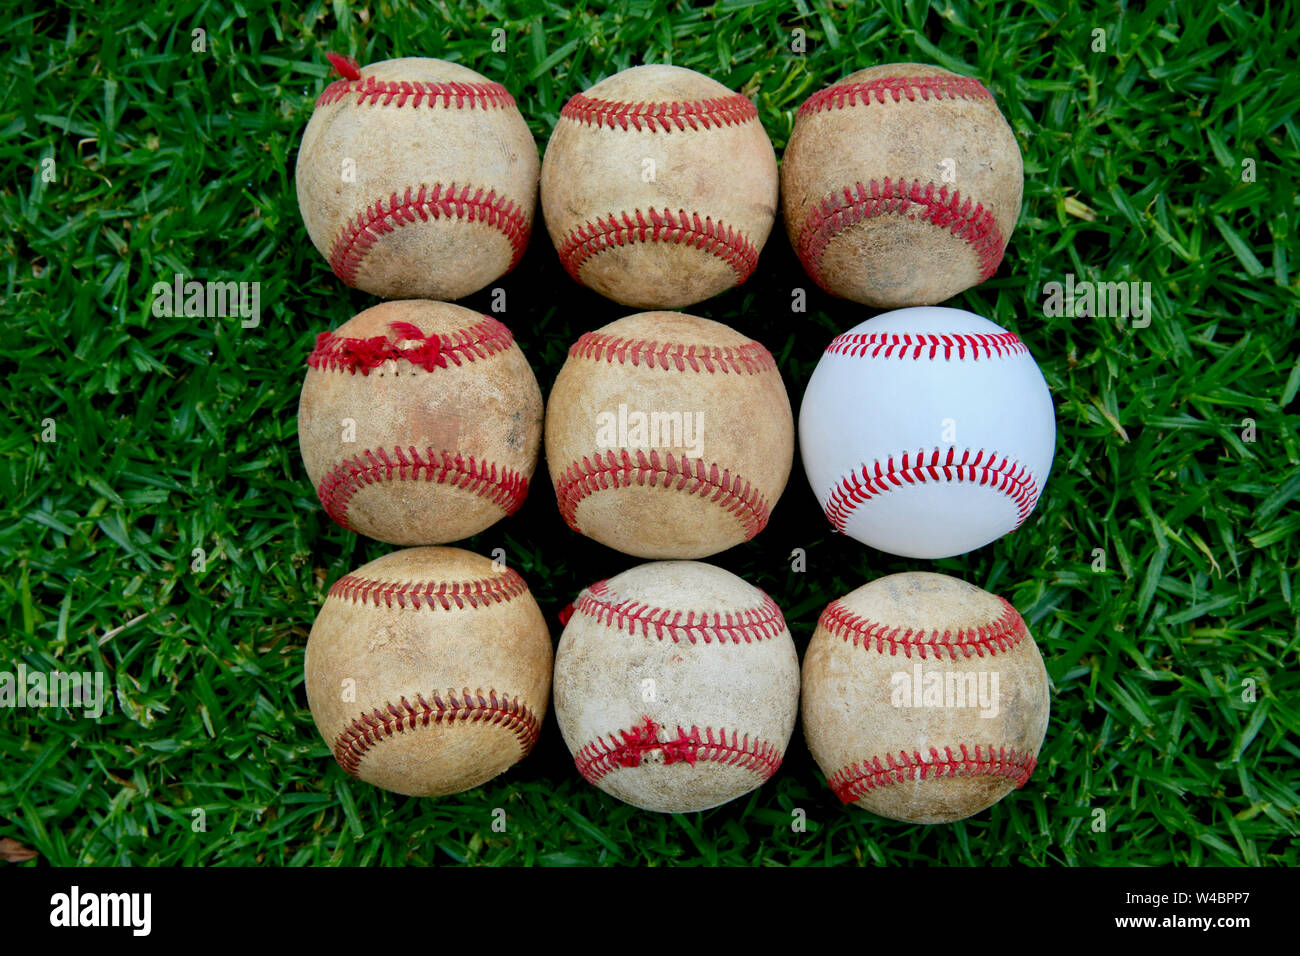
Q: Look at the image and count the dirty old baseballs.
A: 8